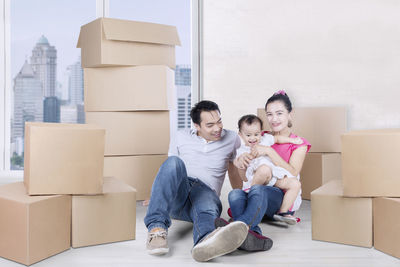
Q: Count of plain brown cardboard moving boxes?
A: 12